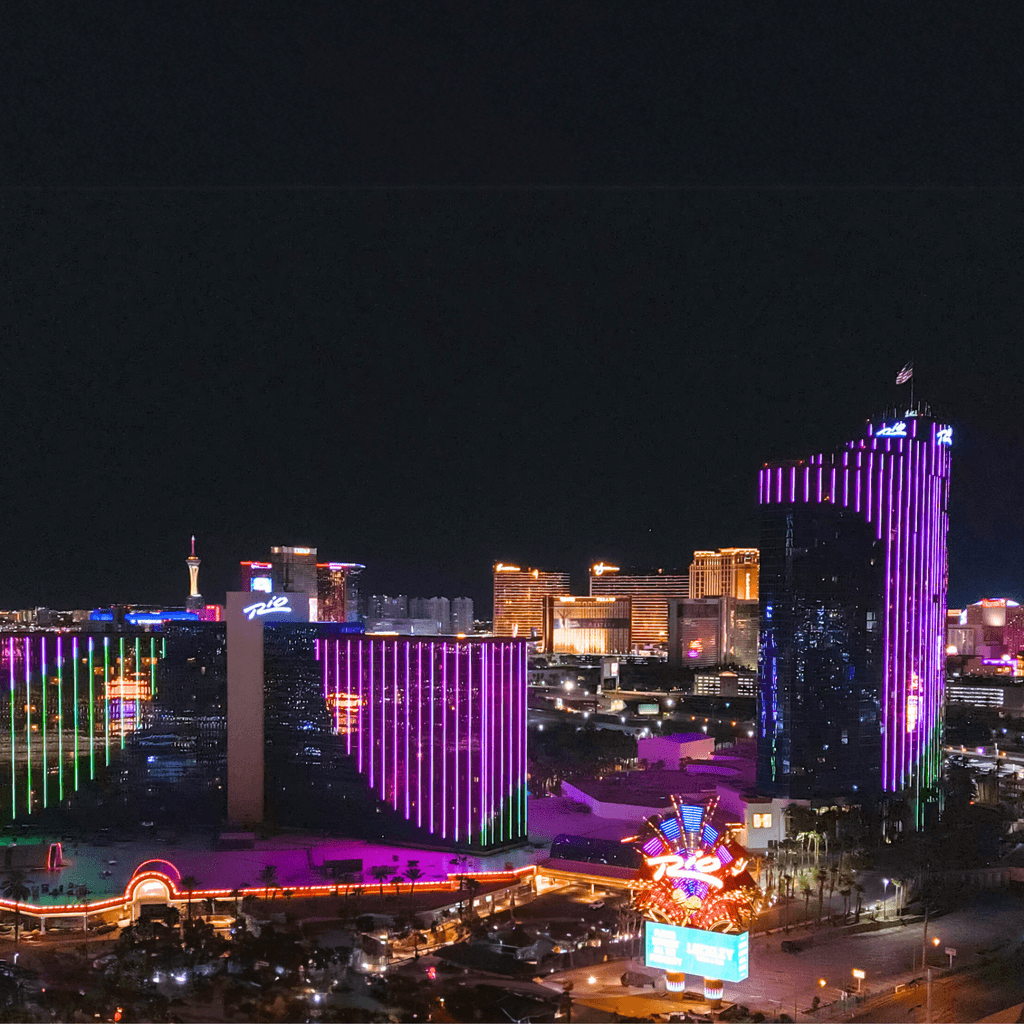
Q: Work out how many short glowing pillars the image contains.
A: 2